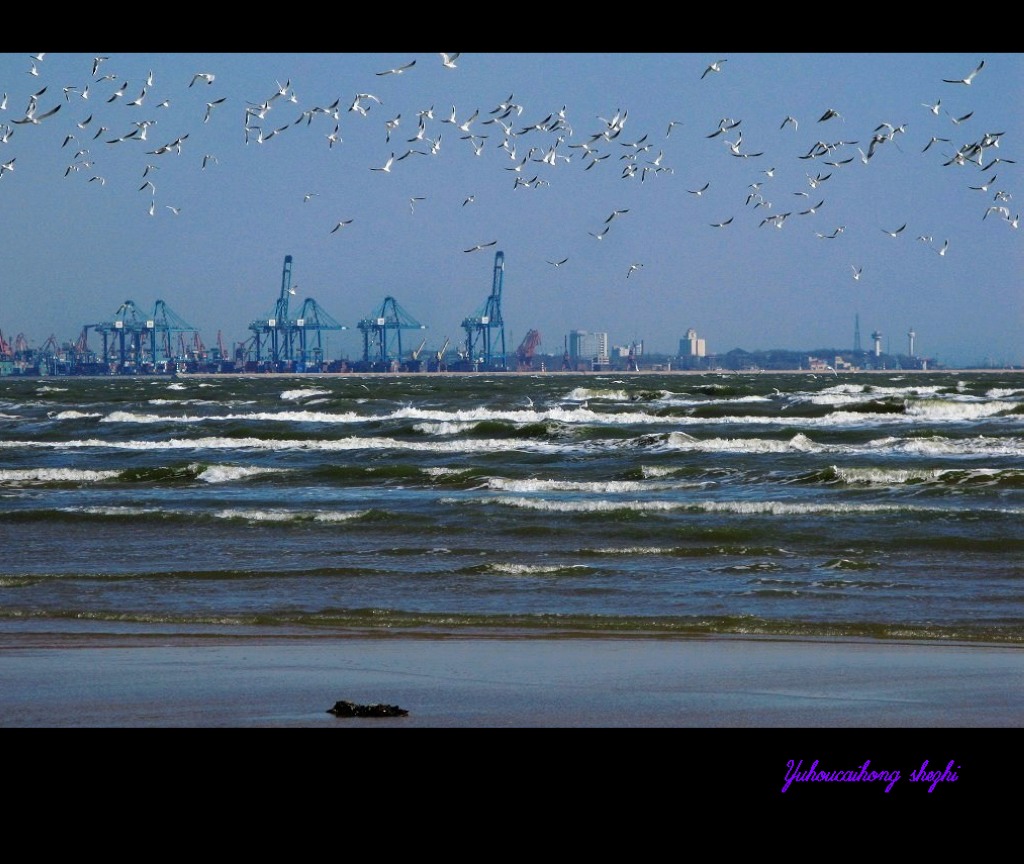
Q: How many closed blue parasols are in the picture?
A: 0